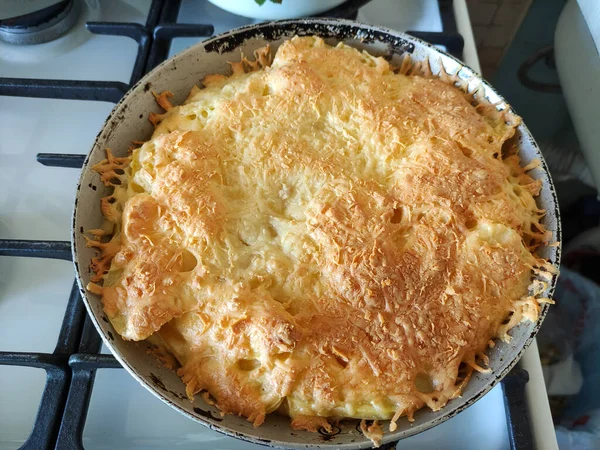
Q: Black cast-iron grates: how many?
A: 2